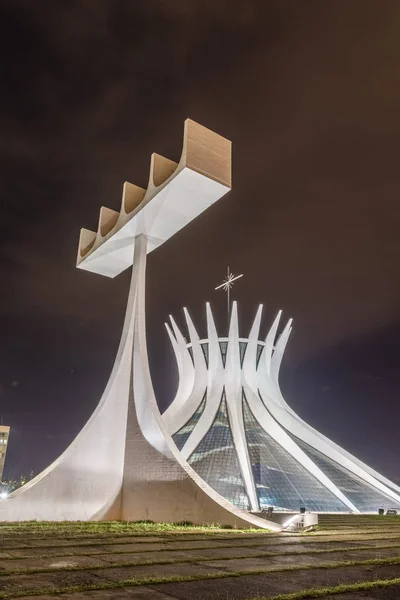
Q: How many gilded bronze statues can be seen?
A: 0